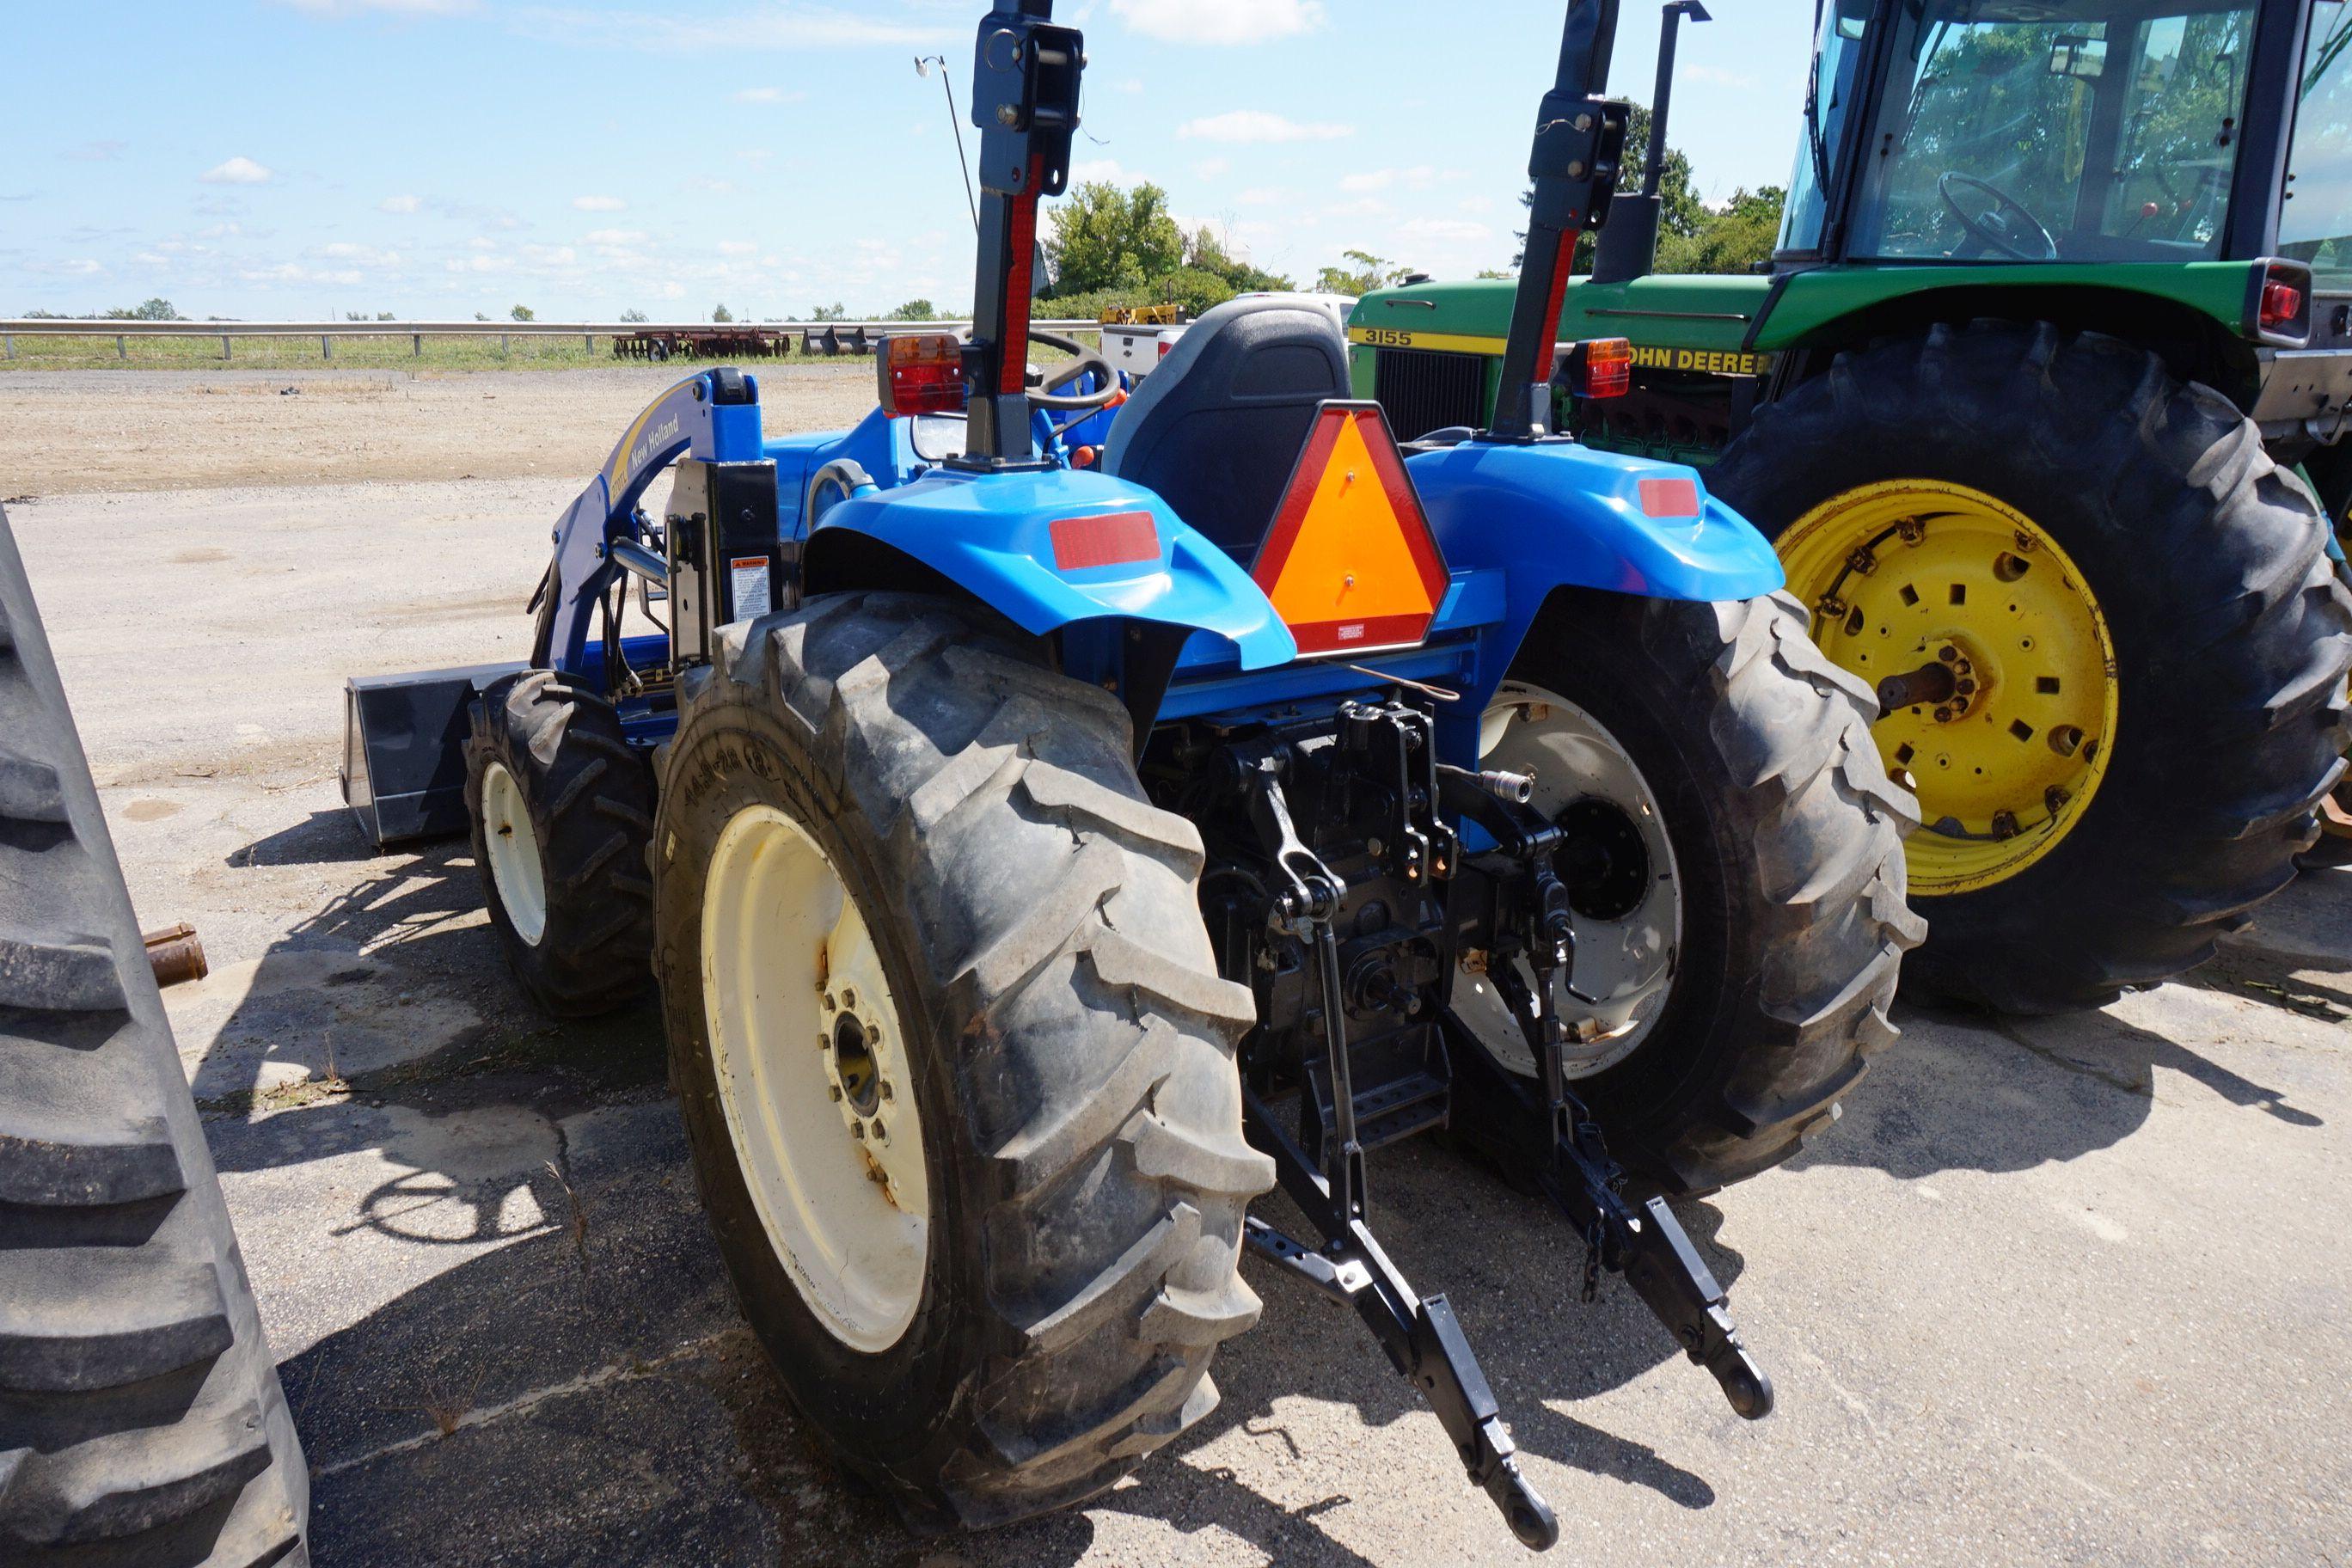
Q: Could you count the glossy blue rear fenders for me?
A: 2